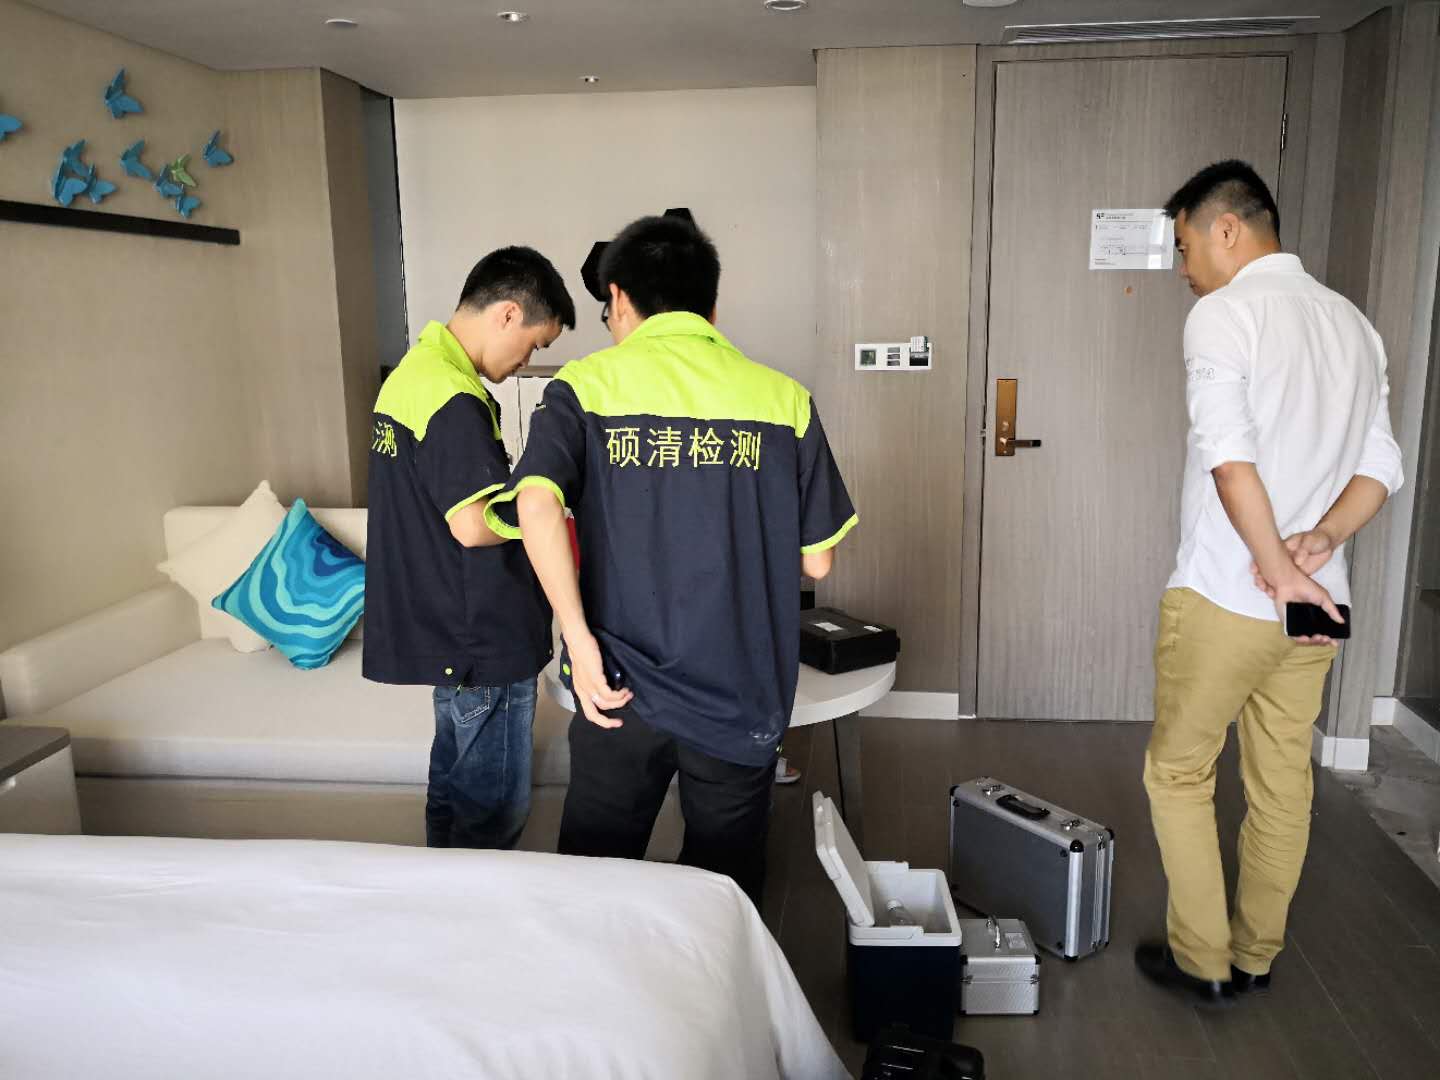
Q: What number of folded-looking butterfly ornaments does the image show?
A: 10